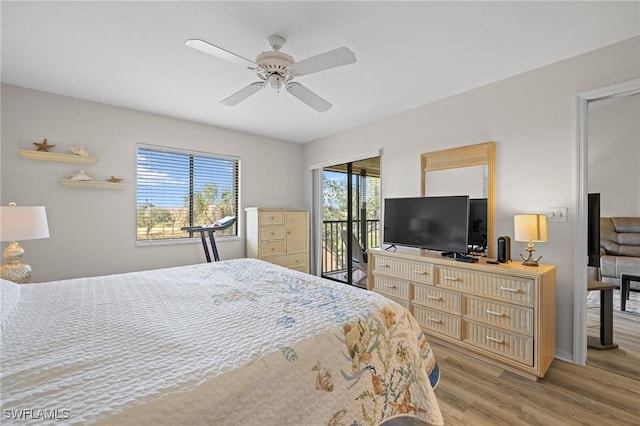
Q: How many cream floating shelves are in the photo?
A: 2